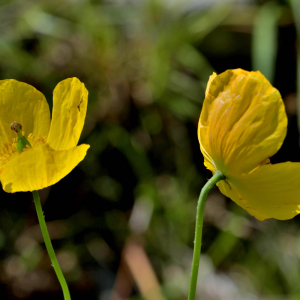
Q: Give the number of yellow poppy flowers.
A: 2